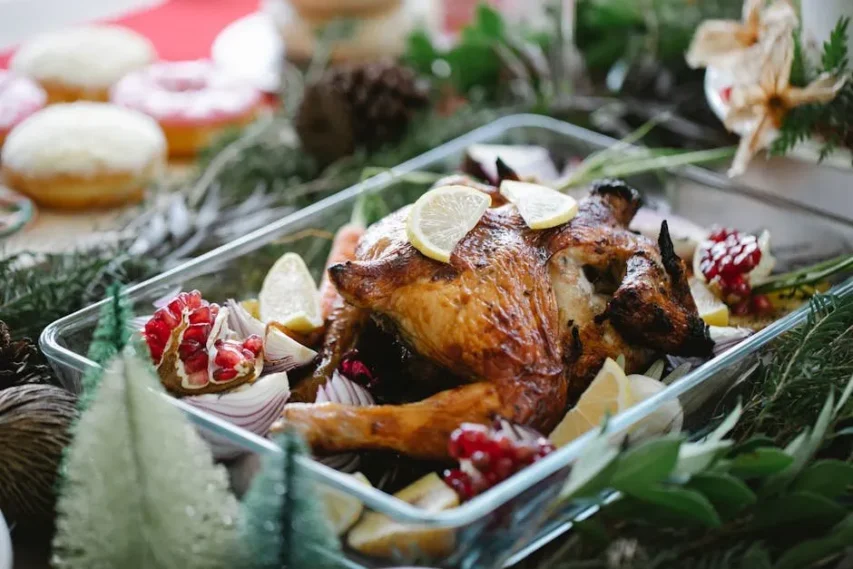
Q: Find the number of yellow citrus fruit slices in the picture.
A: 7